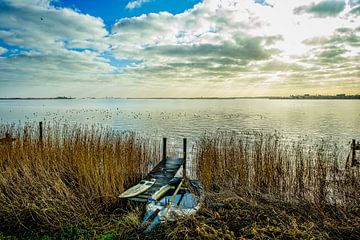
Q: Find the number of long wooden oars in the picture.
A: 1